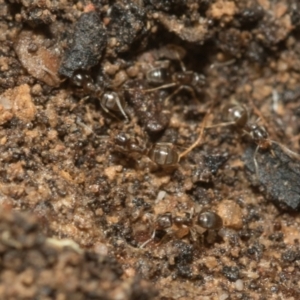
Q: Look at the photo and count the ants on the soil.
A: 5